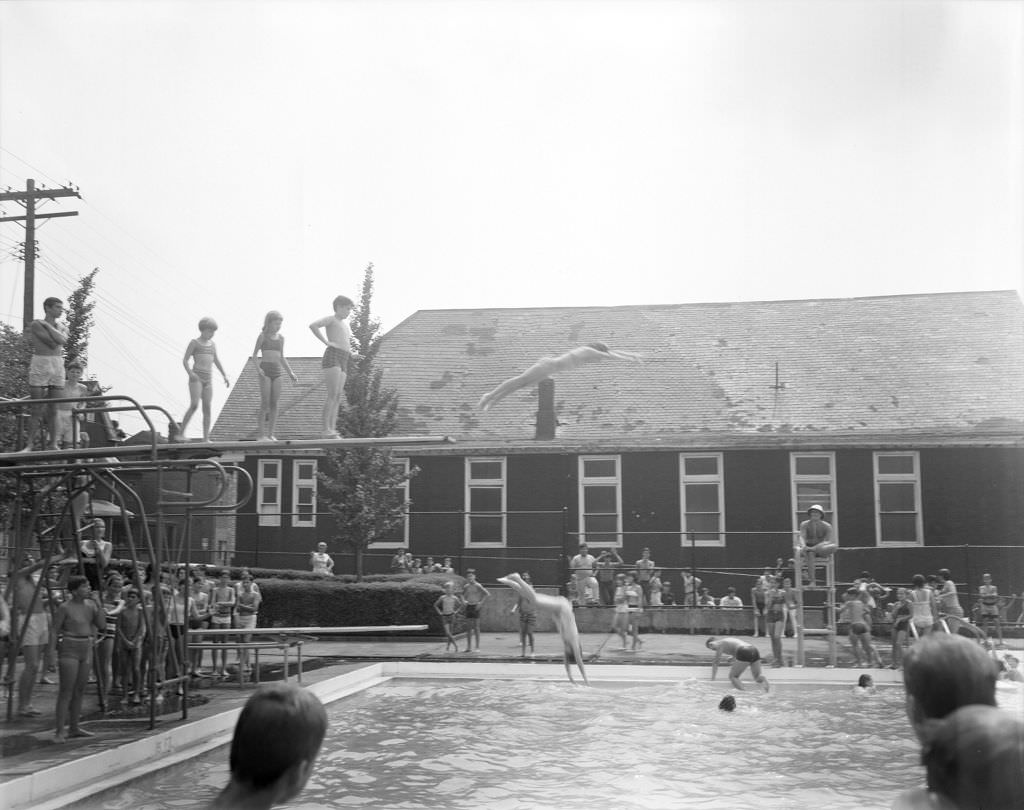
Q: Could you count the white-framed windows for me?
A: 8